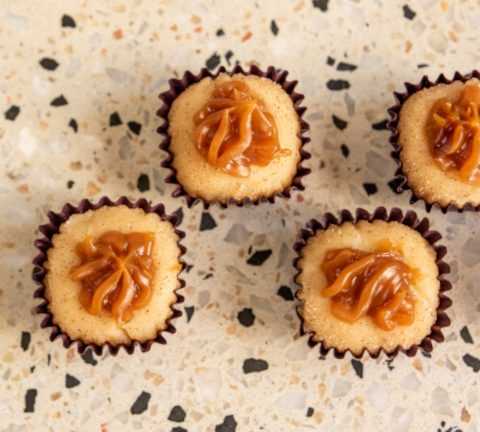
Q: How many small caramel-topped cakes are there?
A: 4